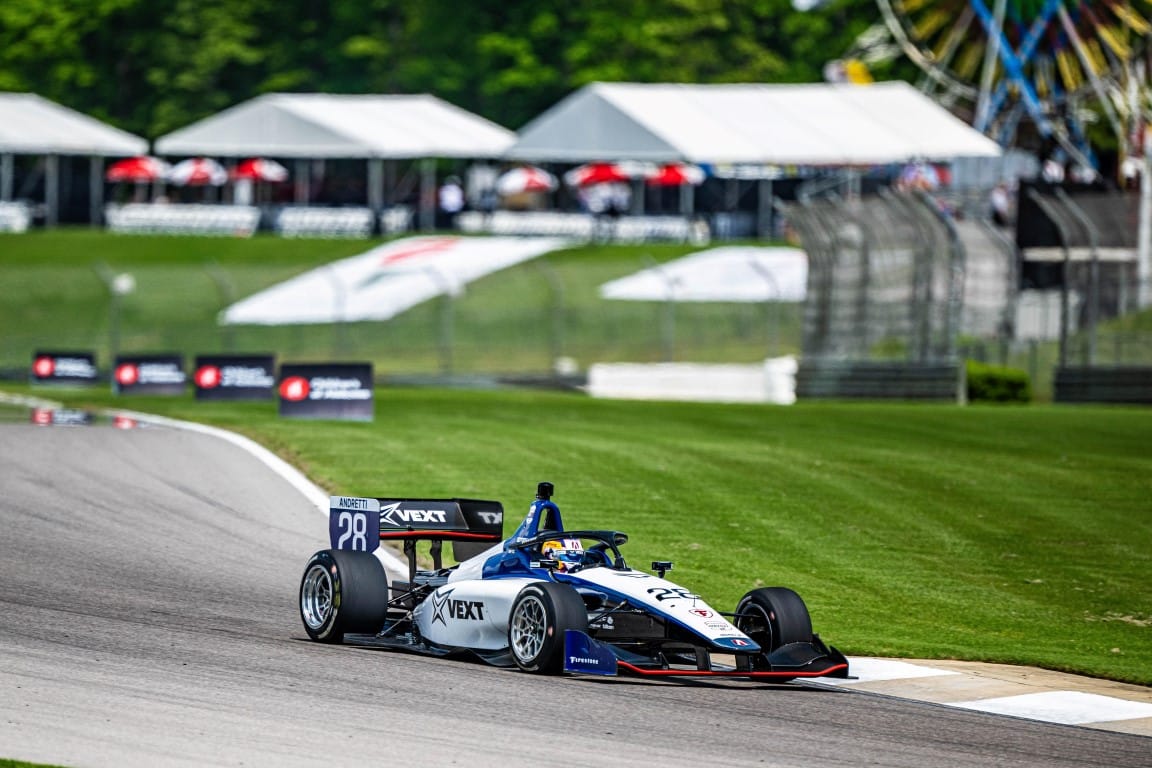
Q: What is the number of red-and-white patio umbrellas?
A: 6